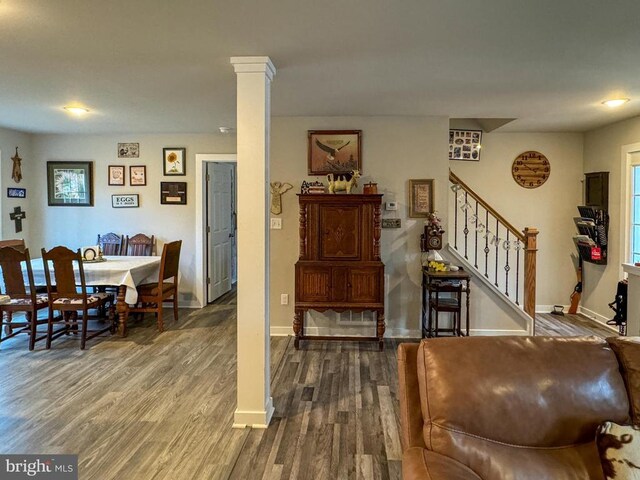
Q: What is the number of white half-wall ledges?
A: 1